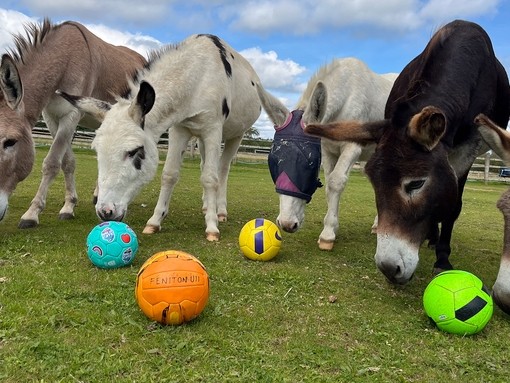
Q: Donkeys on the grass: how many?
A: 5